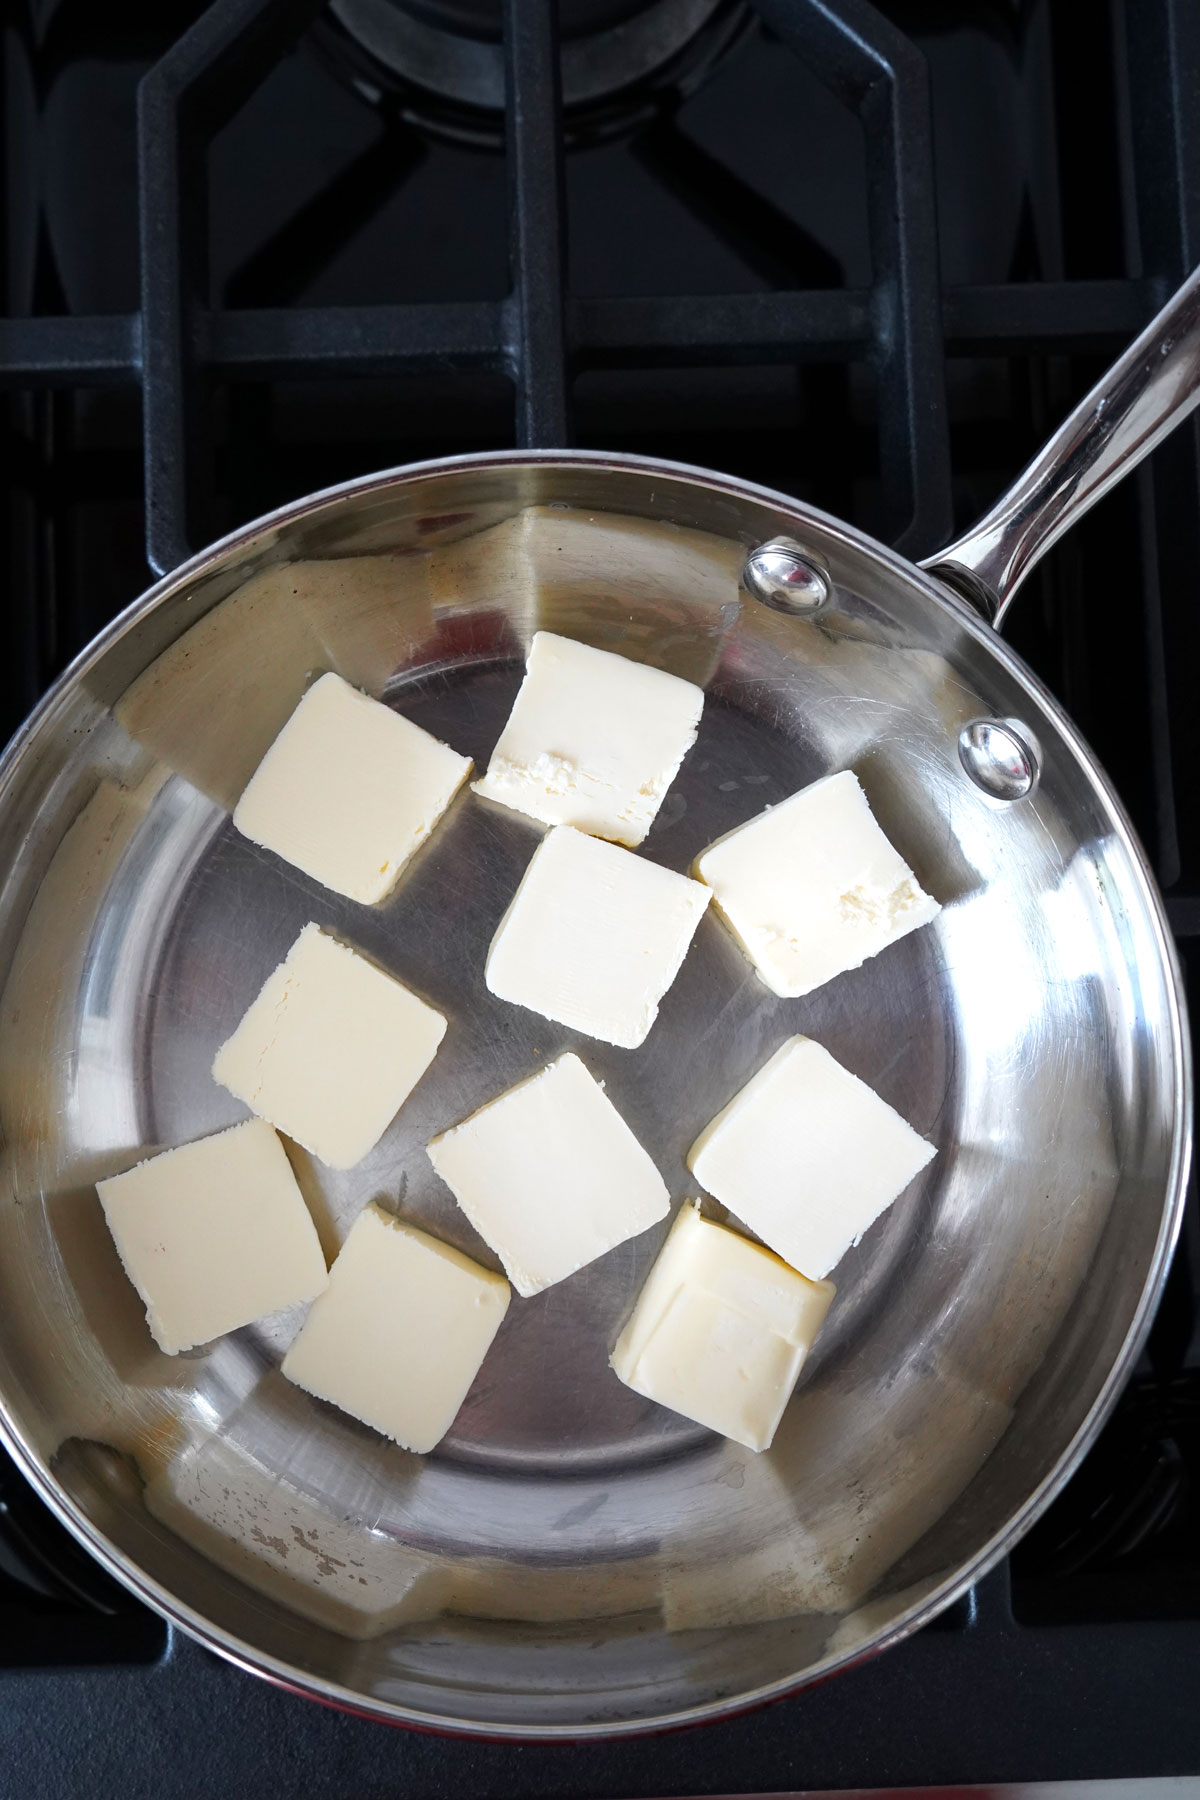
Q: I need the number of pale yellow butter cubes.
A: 10